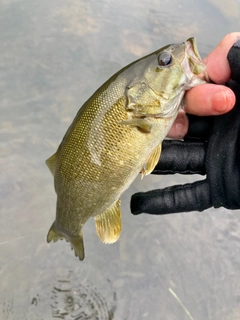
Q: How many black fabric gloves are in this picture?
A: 1